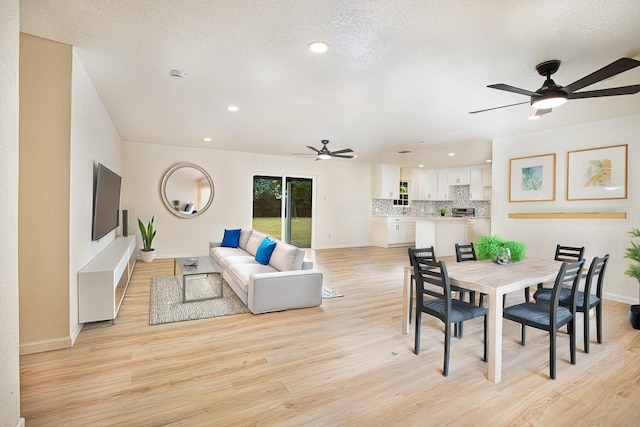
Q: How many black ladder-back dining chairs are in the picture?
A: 6